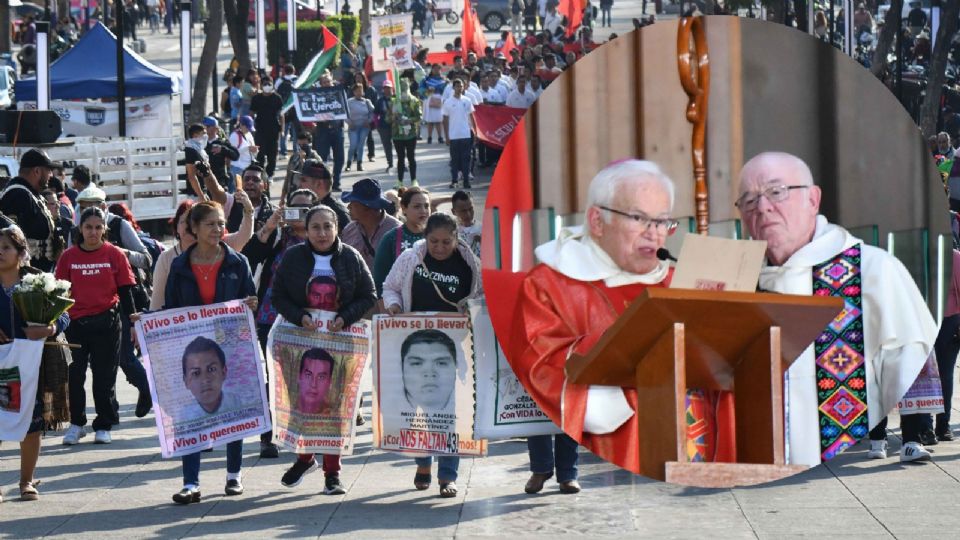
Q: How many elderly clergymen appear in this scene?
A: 2